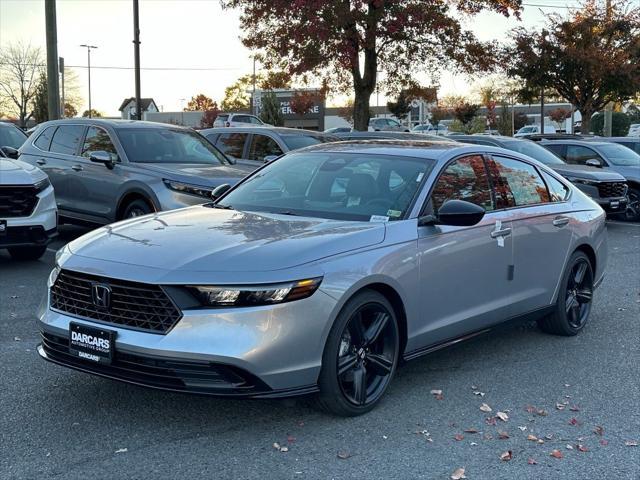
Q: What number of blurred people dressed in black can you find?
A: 0